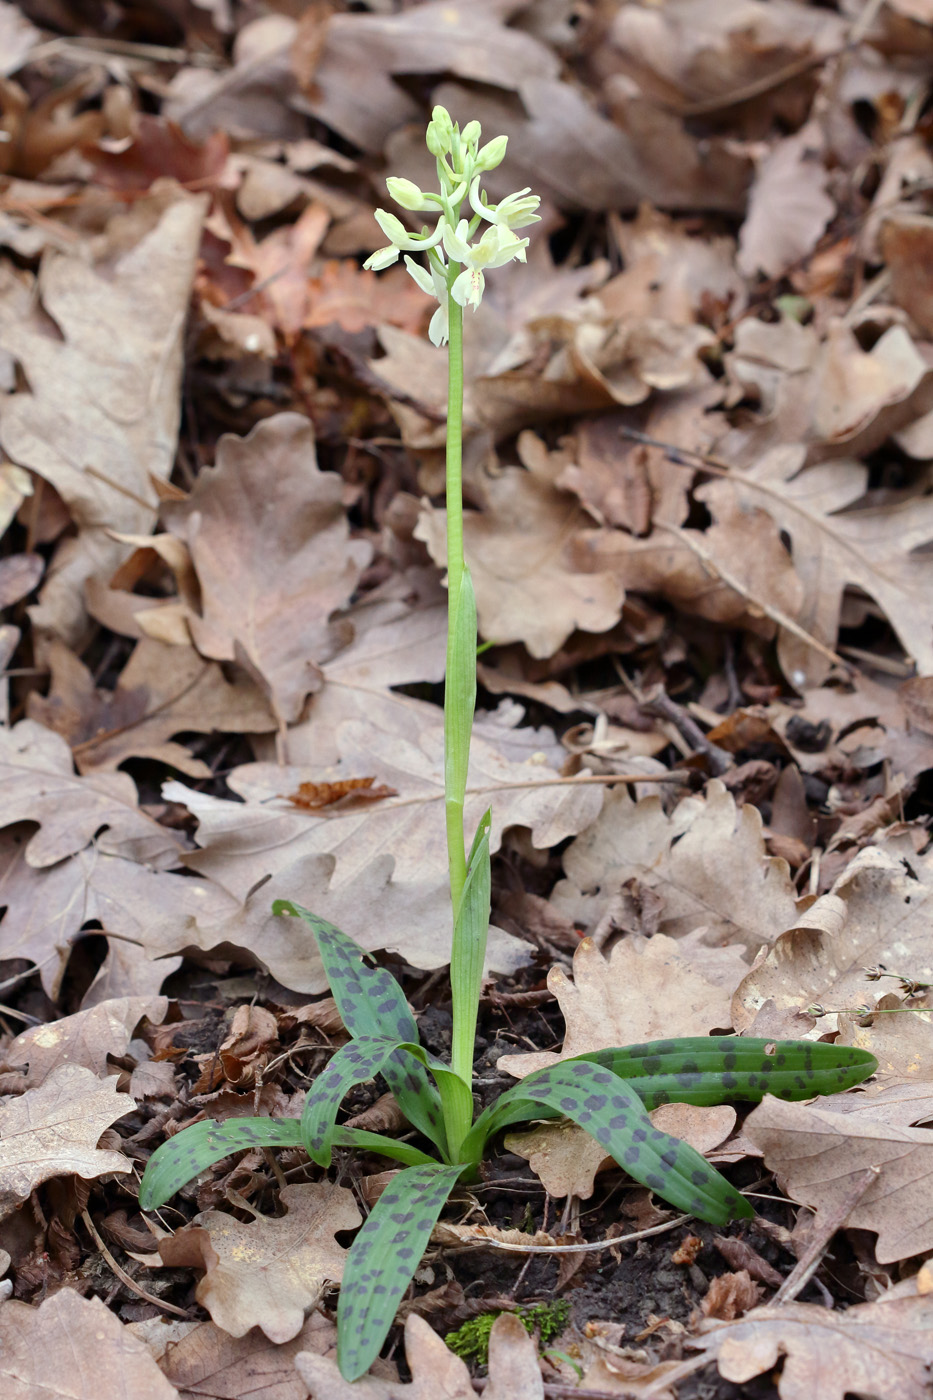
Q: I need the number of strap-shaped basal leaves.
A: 6